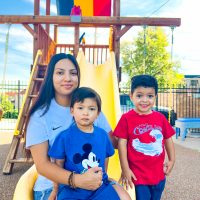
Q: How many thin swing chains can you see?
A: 3